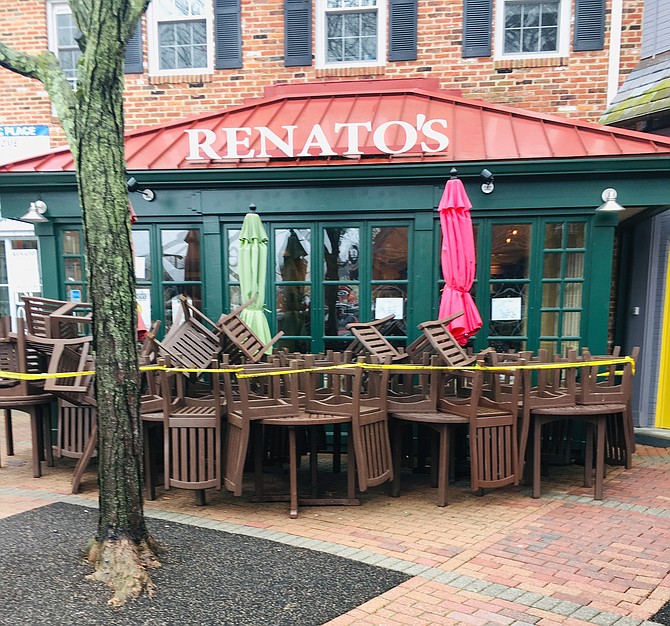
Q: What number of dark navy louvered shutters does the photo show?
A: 6